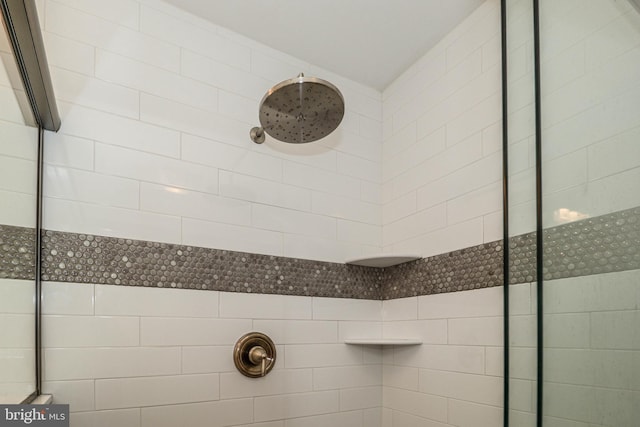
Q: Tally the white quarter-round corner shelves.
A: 2